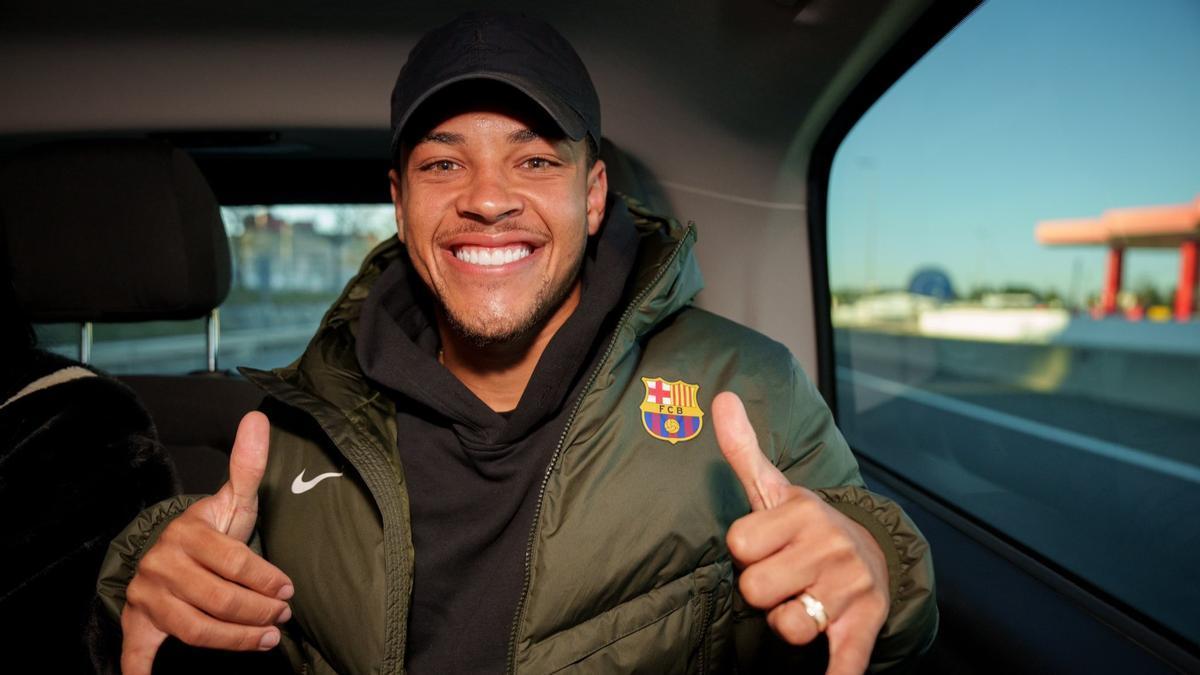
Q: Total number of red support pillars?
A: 2